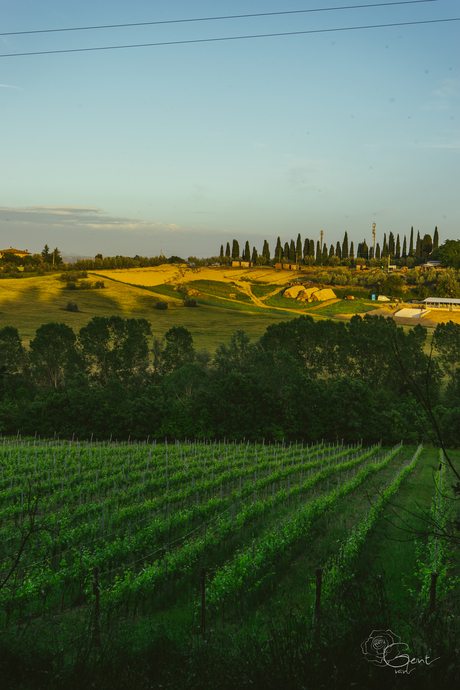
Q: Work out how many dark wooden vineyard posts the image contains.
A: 4